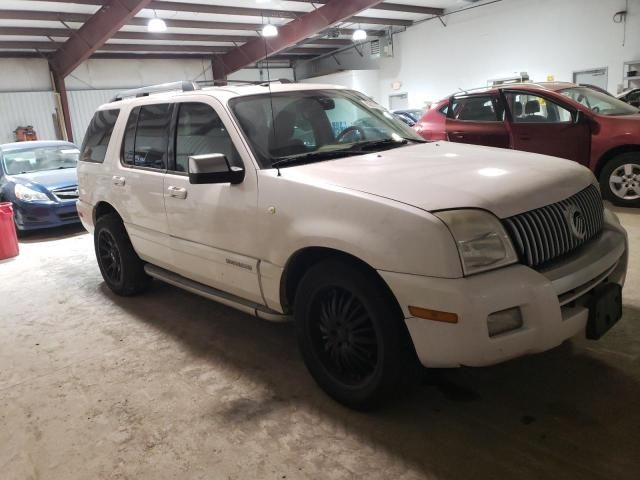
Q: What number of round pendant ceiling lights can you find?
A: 3